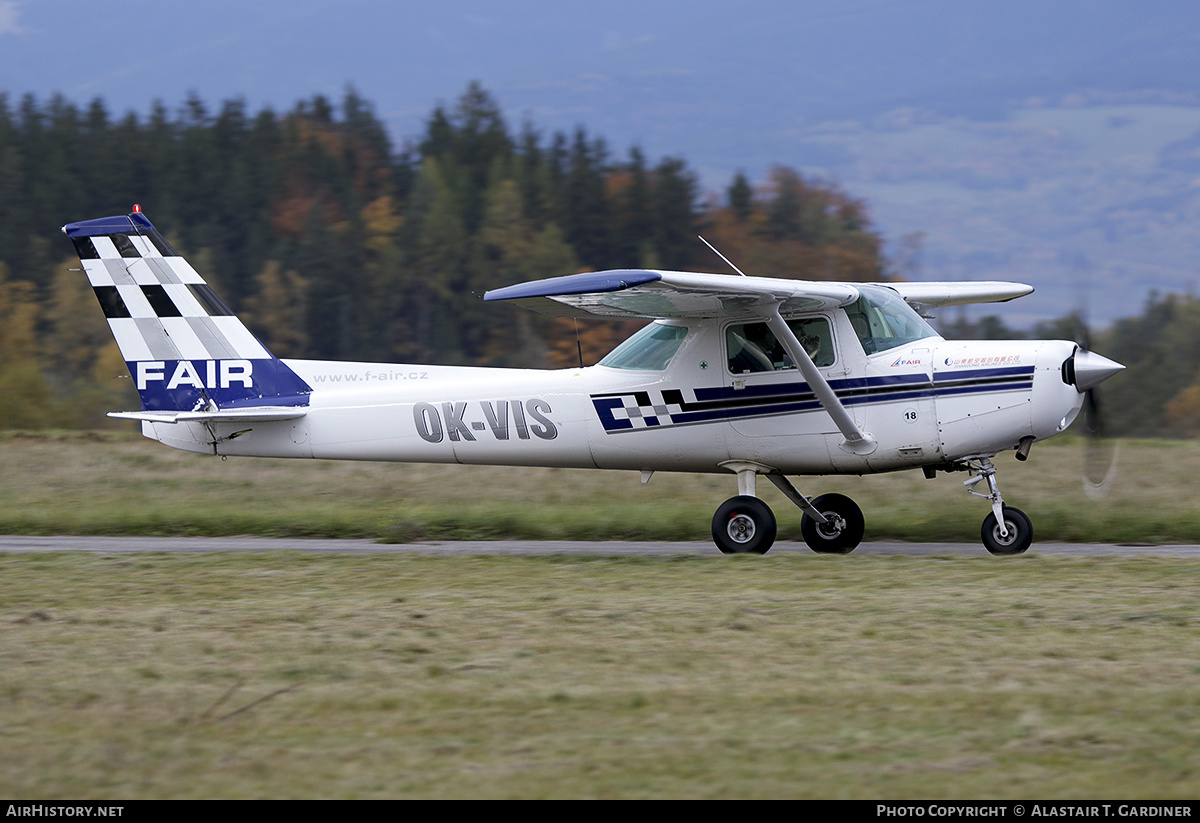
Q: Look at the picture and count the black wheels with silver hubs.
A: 3